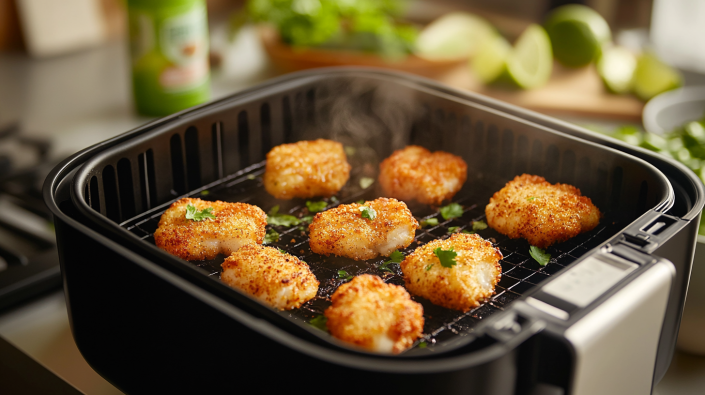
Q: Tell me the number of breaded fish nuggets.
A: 8